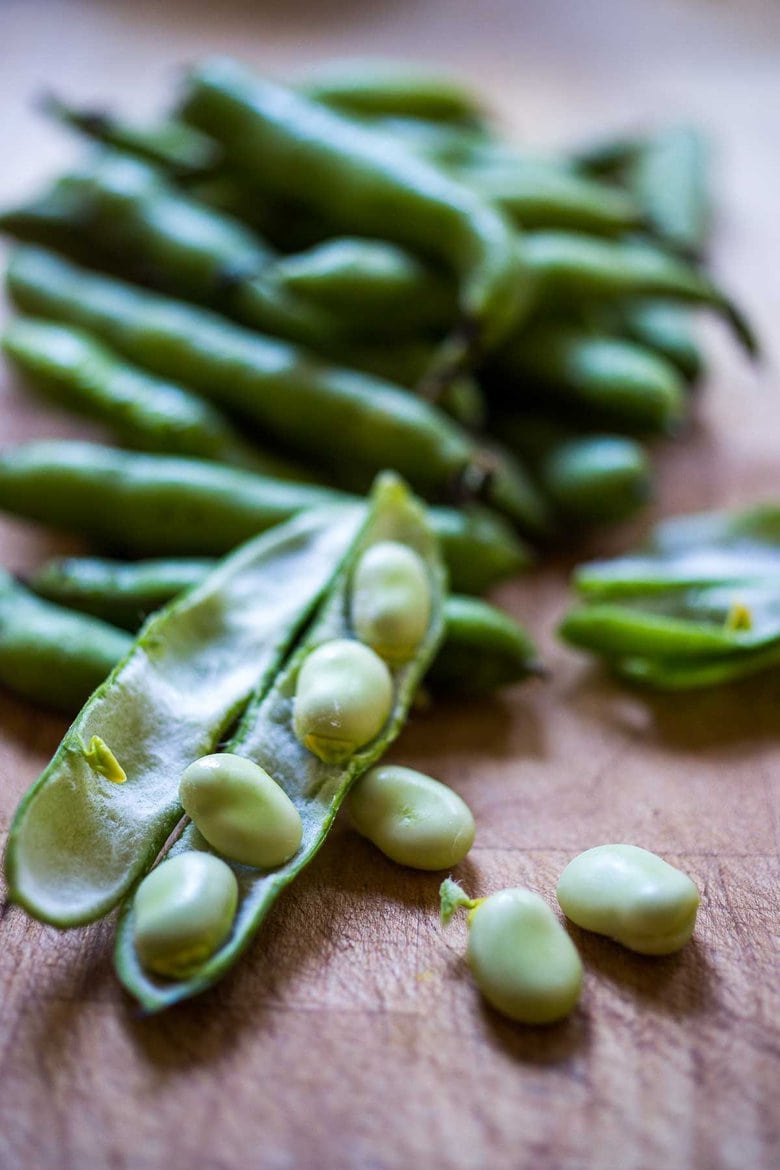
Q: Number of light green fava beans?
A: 7